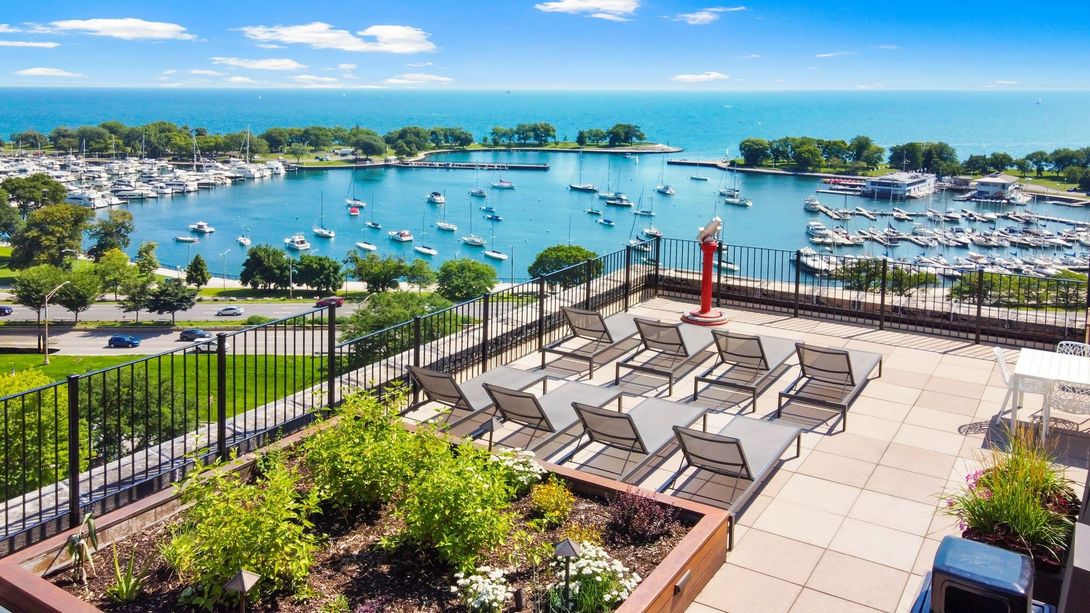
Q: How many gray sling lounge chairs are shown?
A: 8